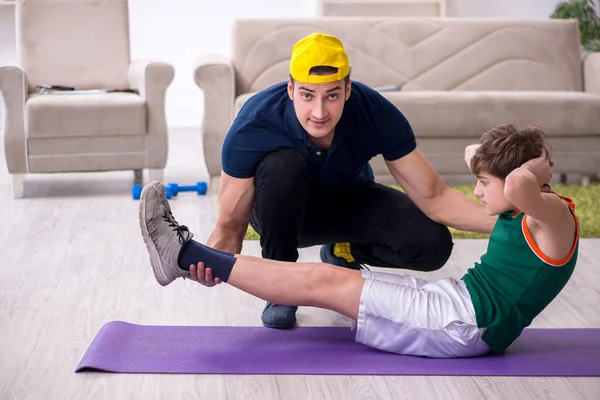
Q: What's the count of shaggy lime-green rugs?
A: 1